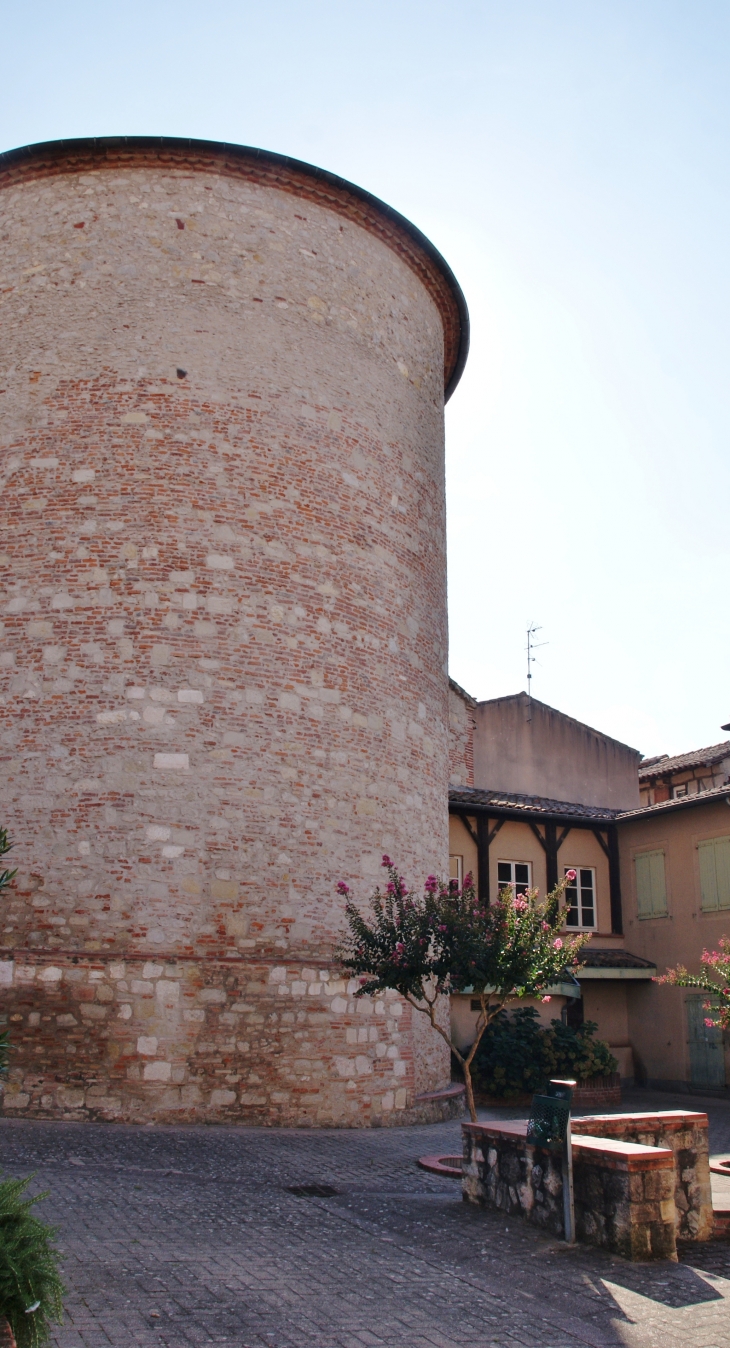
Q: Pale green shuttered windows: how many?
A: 2